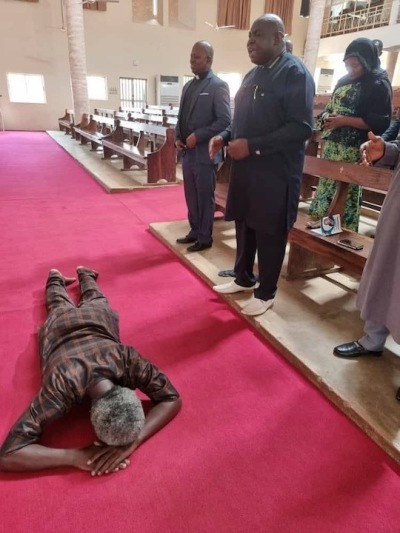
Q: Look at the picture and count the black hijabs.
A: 1